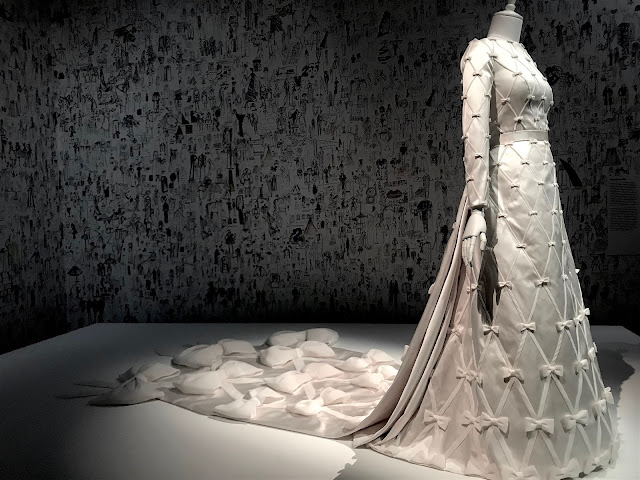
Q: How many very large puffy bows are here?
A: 10